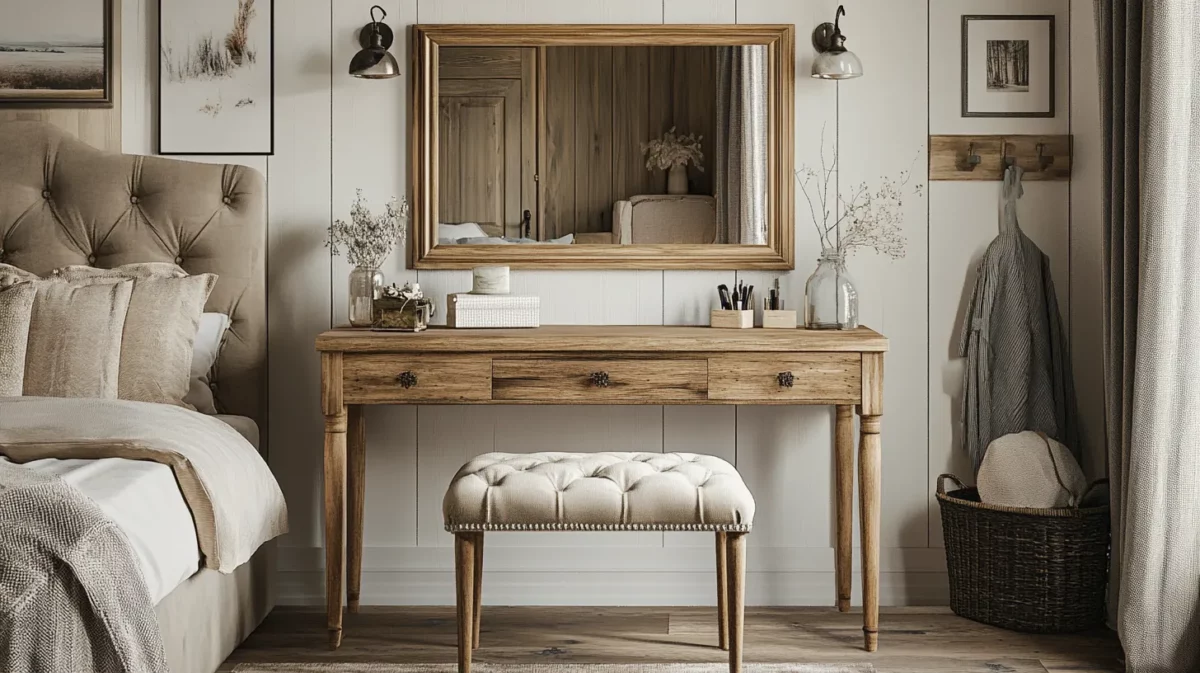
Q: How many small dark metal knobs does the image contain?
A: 3